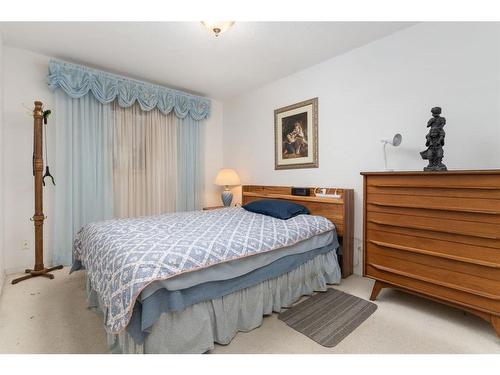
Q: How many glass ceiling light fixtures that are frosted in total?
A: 1